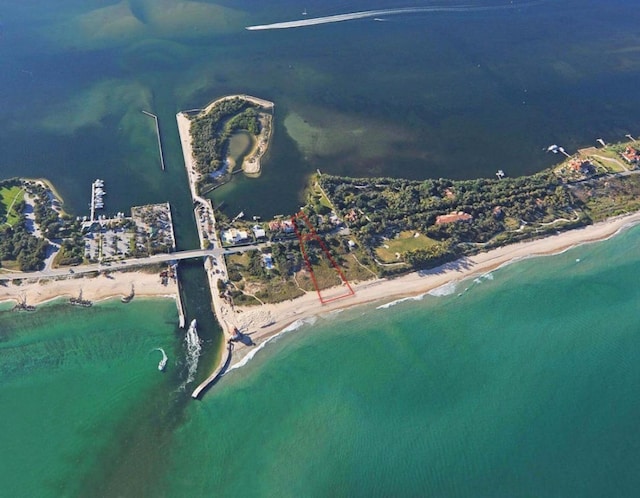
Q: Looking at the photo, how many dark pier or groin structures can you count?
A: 3